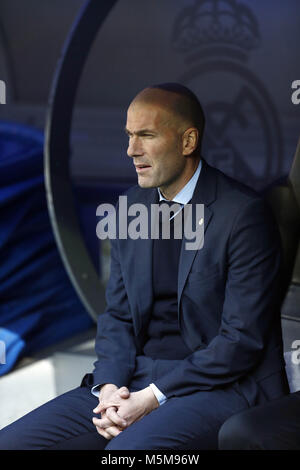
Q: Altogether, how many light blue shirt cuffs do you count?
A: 2